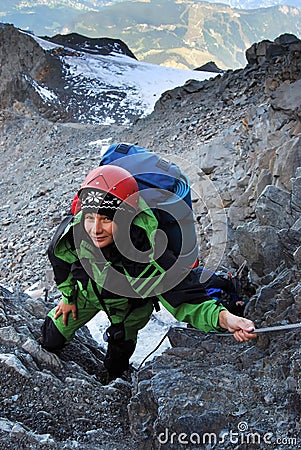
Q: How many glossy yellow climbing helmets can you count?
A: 0